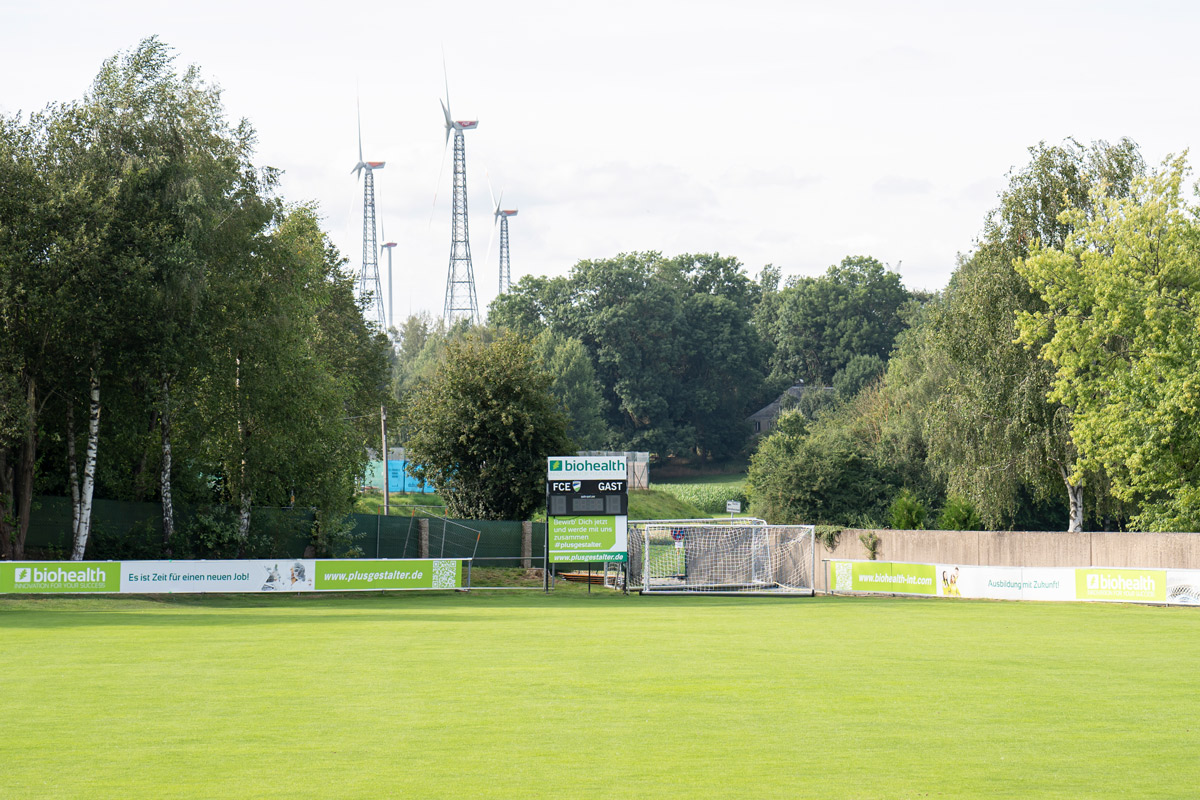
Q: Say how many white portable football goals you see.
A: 2